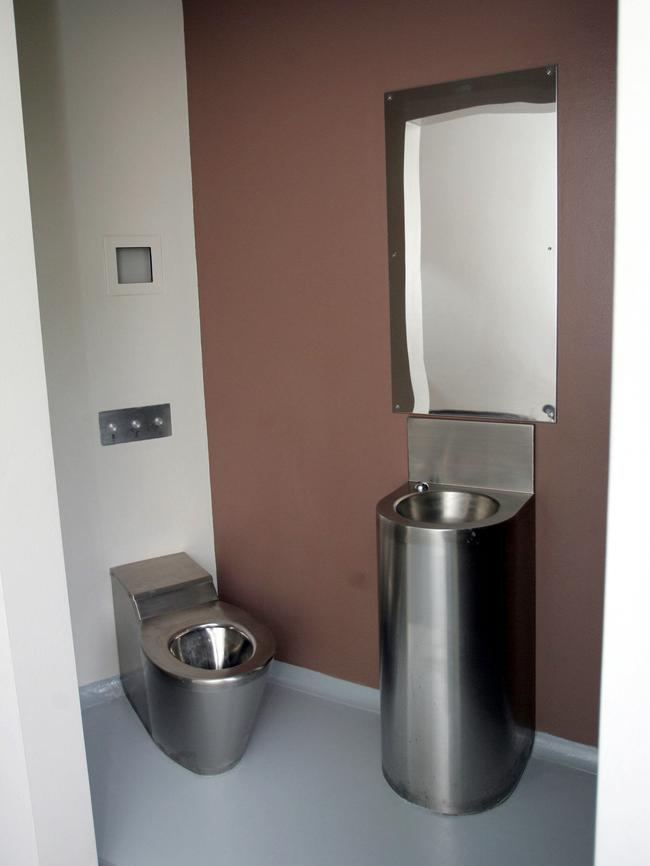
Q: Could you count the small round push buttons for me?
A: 3